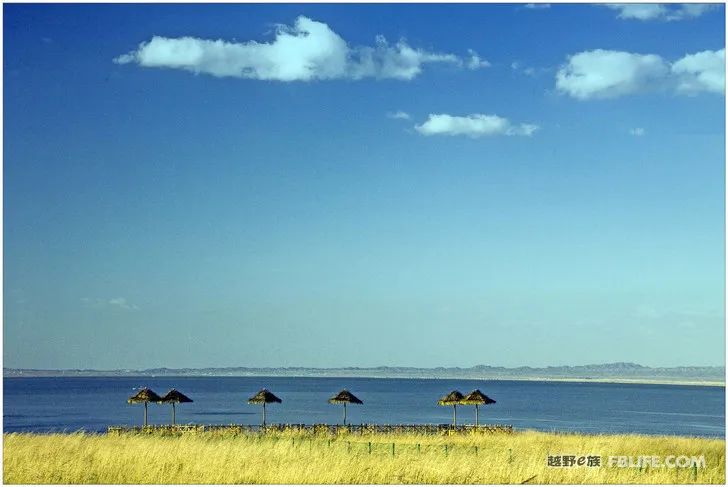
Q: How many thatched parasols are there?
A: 6